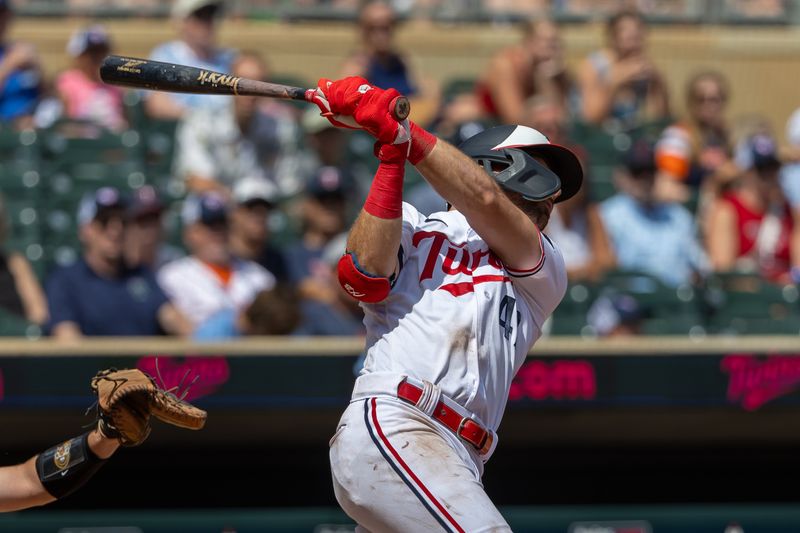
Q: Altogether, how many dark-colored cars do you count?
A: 0